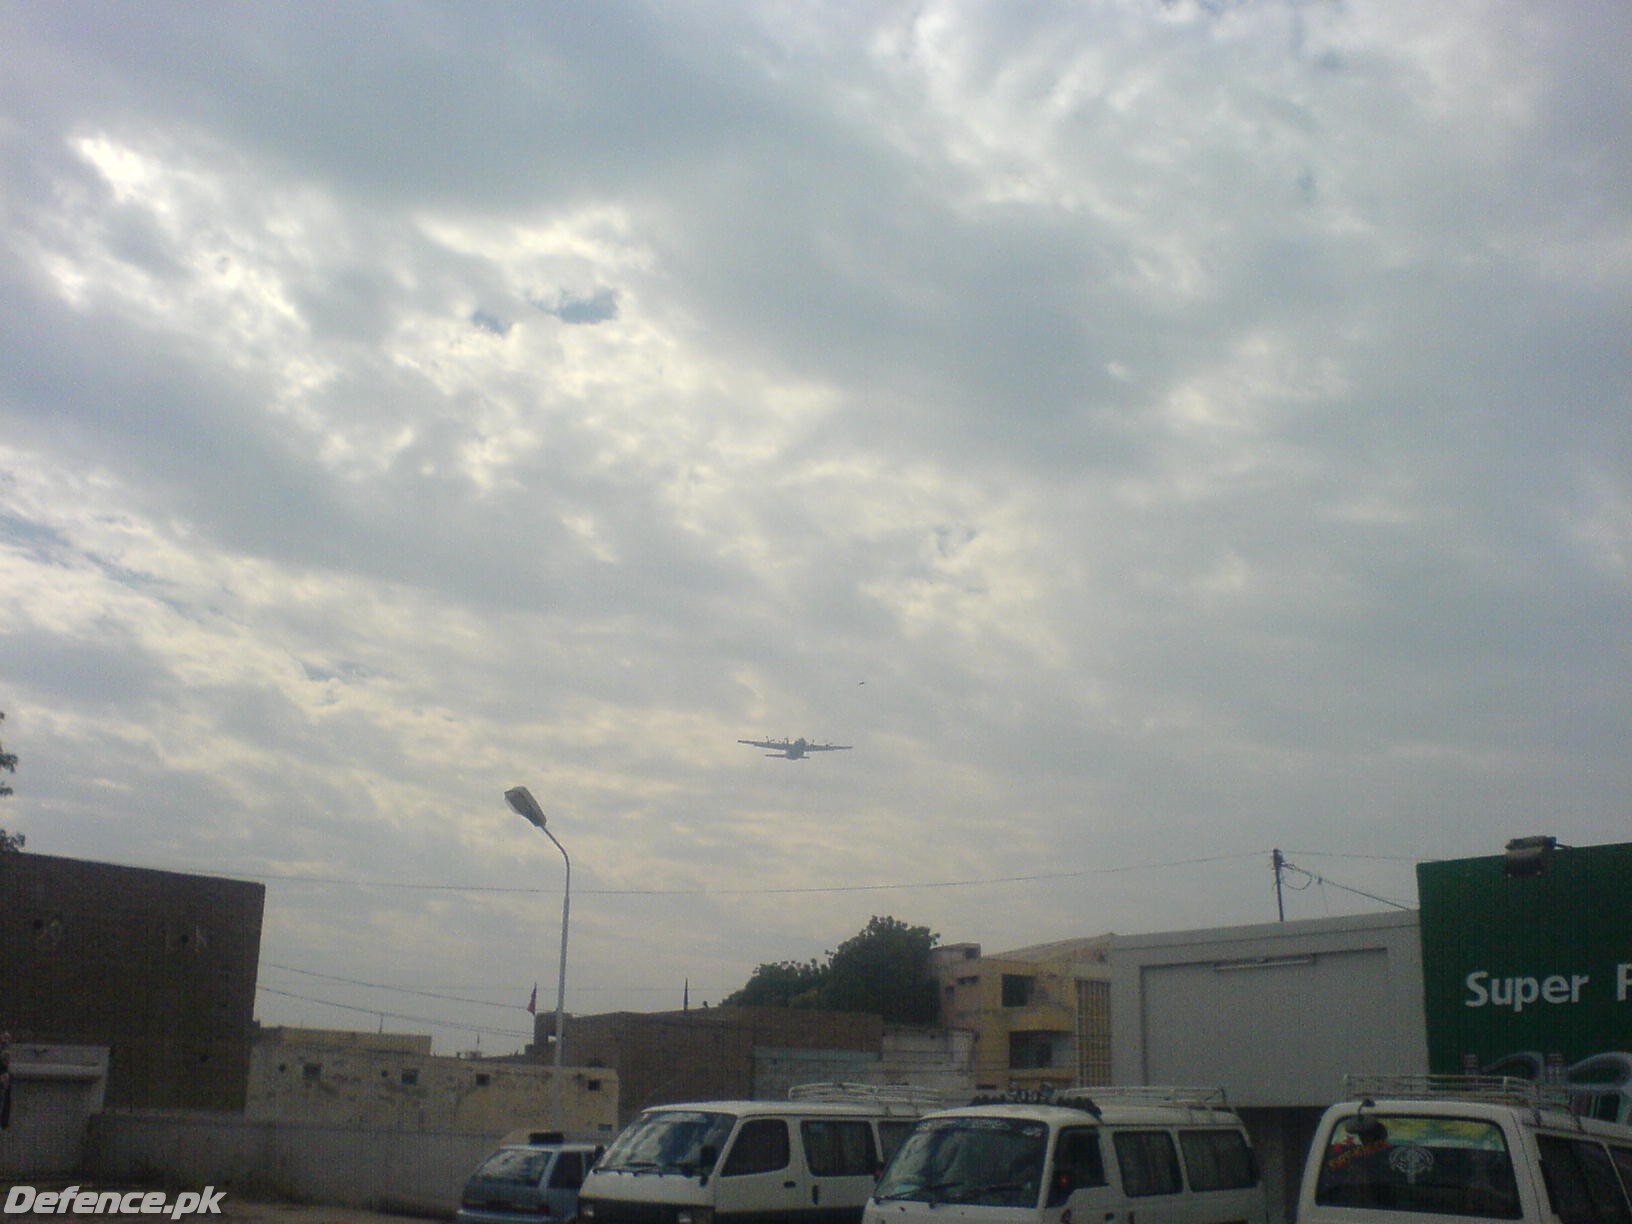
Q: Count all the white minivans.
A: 3